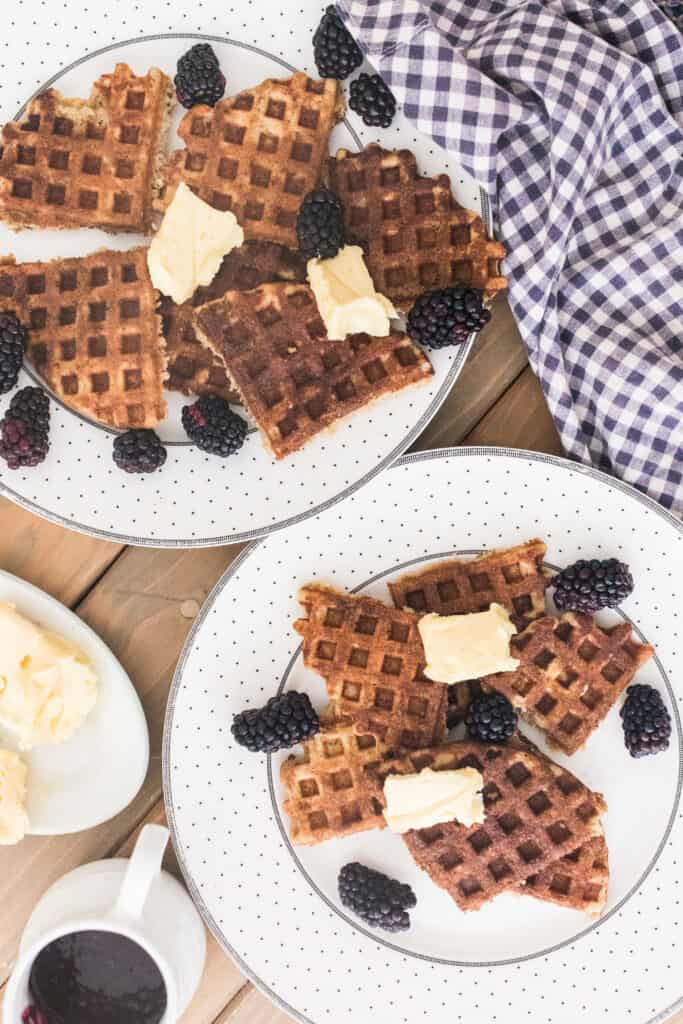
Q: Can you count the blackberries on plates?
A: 14